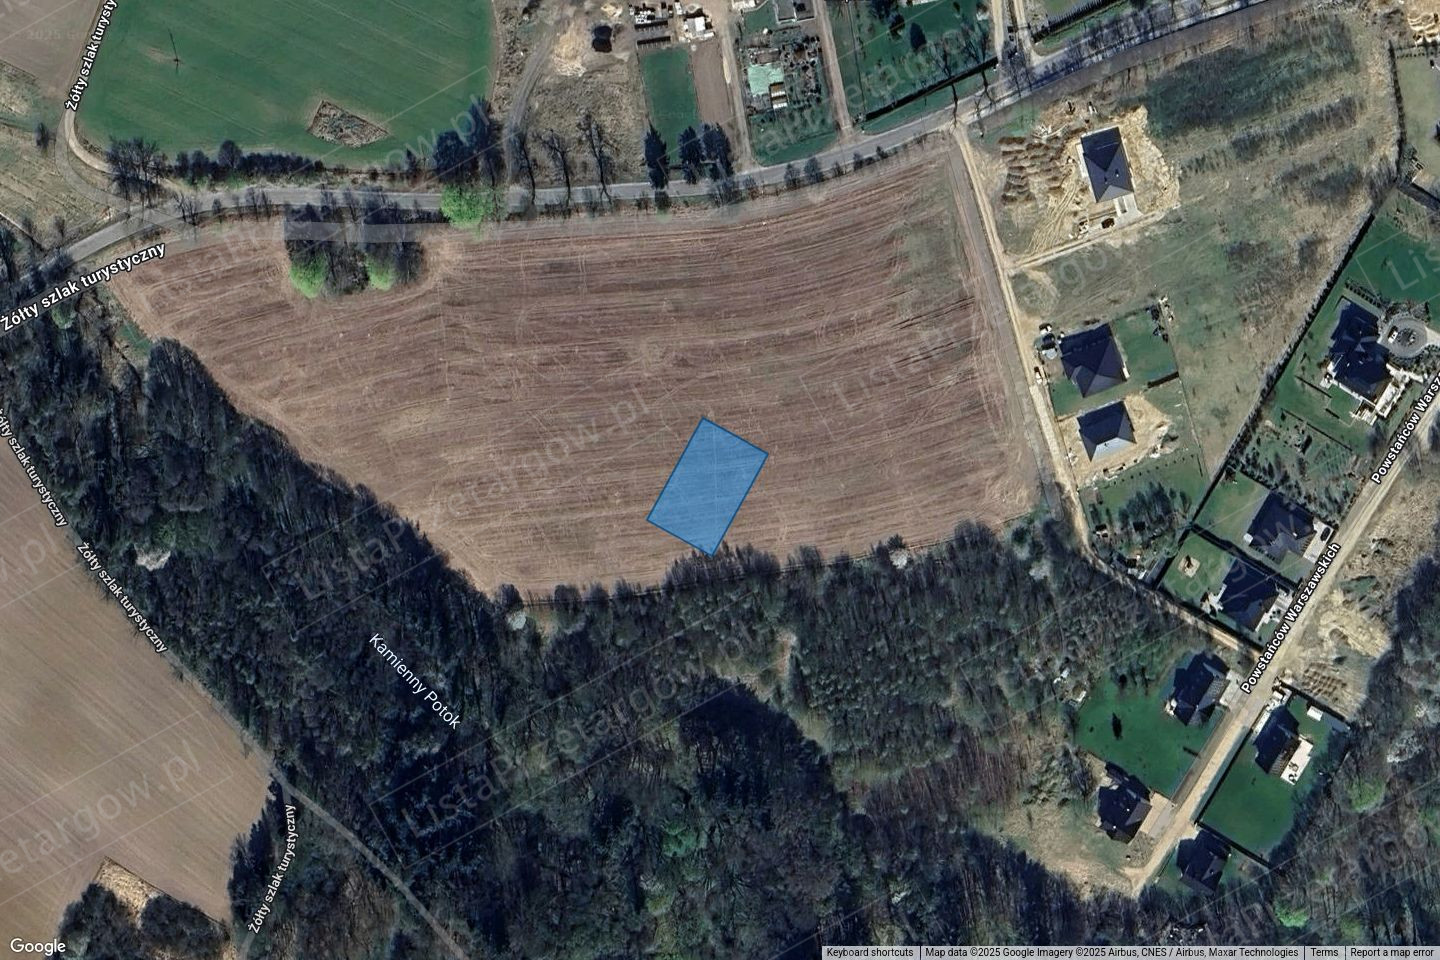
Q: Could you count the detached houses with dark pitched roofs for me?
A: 10